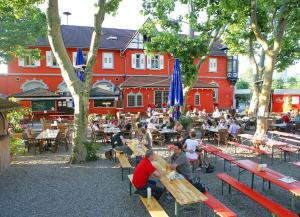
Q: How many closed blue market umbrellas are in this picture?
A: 2